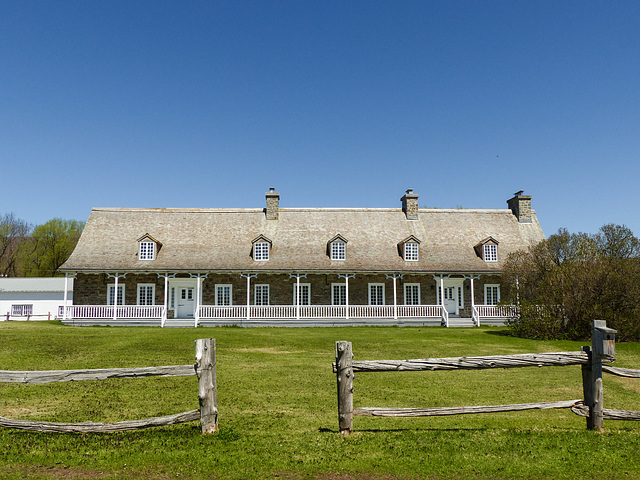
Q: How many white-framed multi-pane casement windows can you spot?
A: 14